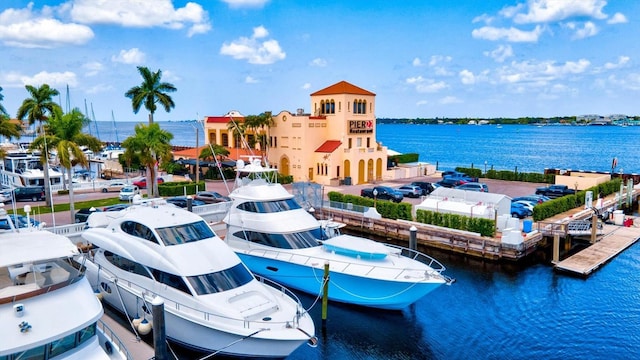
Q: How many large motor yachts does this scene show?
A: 3